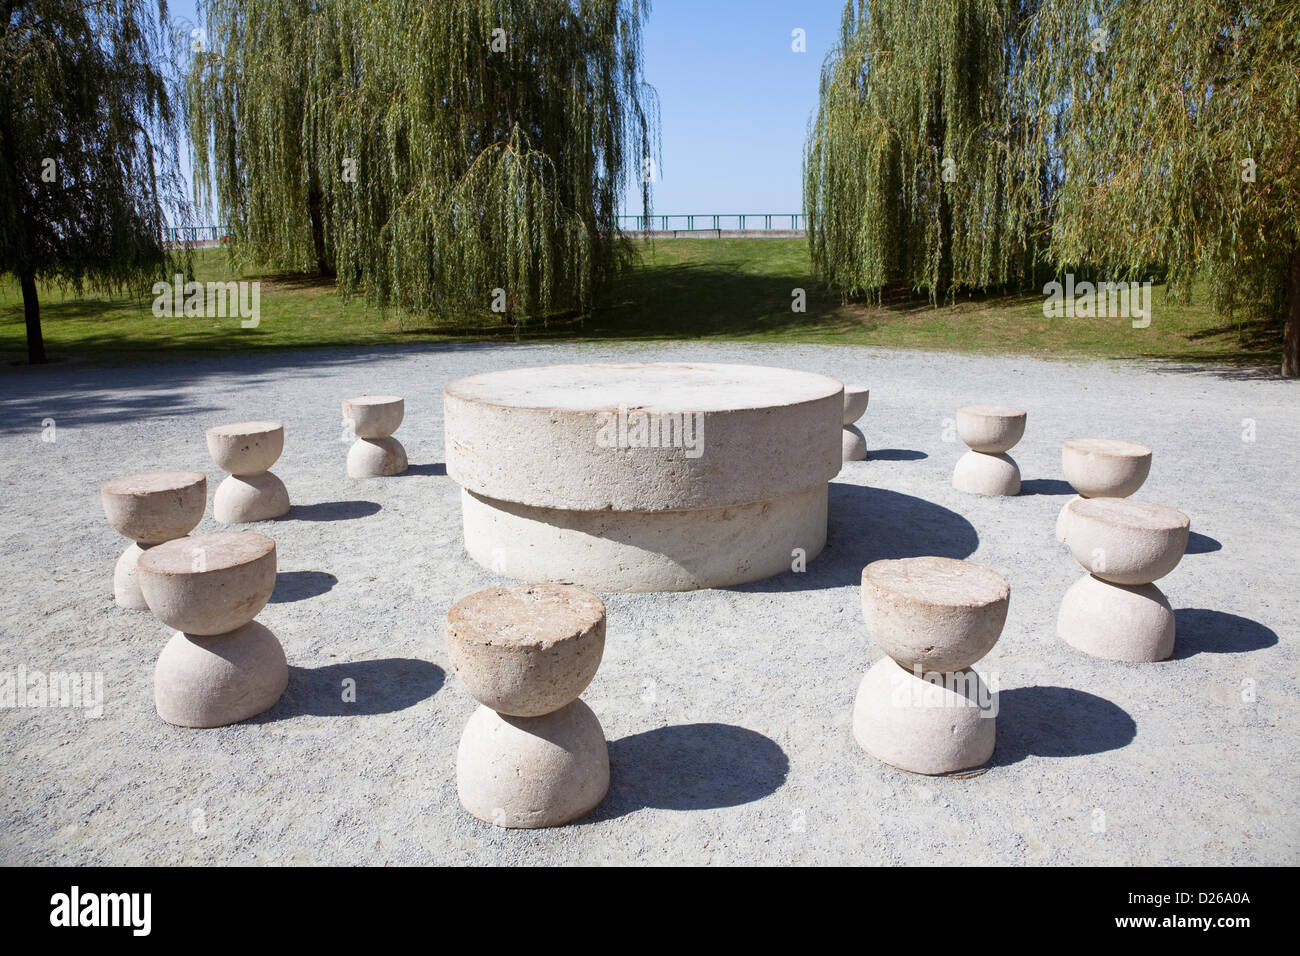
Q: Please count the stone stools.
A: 10